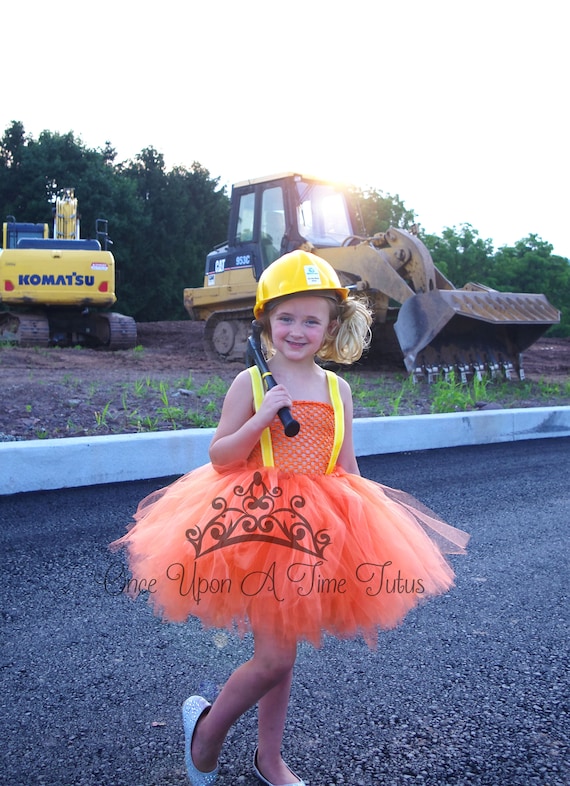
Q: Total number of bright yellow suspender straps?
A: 2